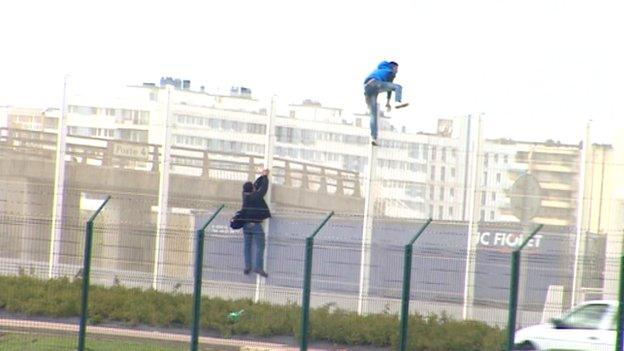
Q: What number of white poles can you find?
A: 6